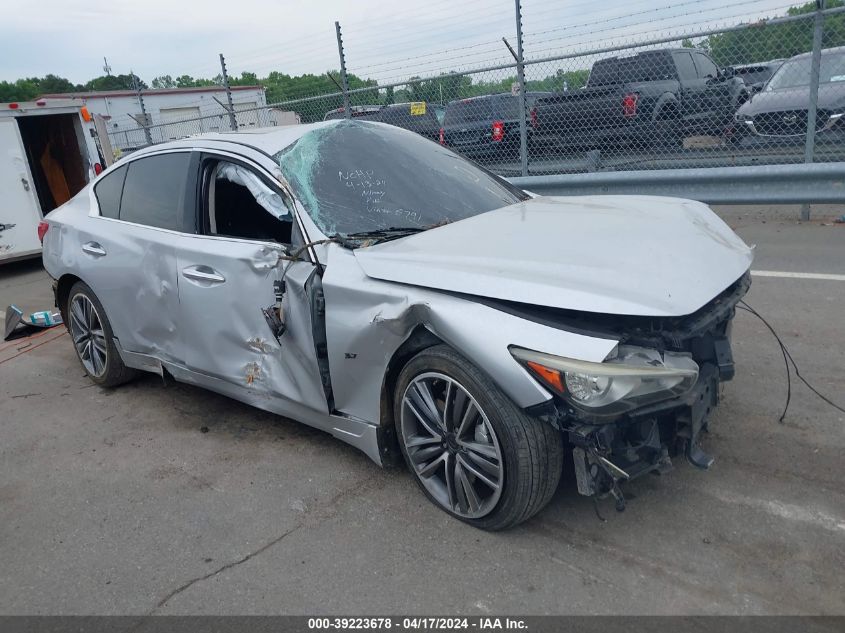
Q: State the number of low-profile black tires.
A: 2